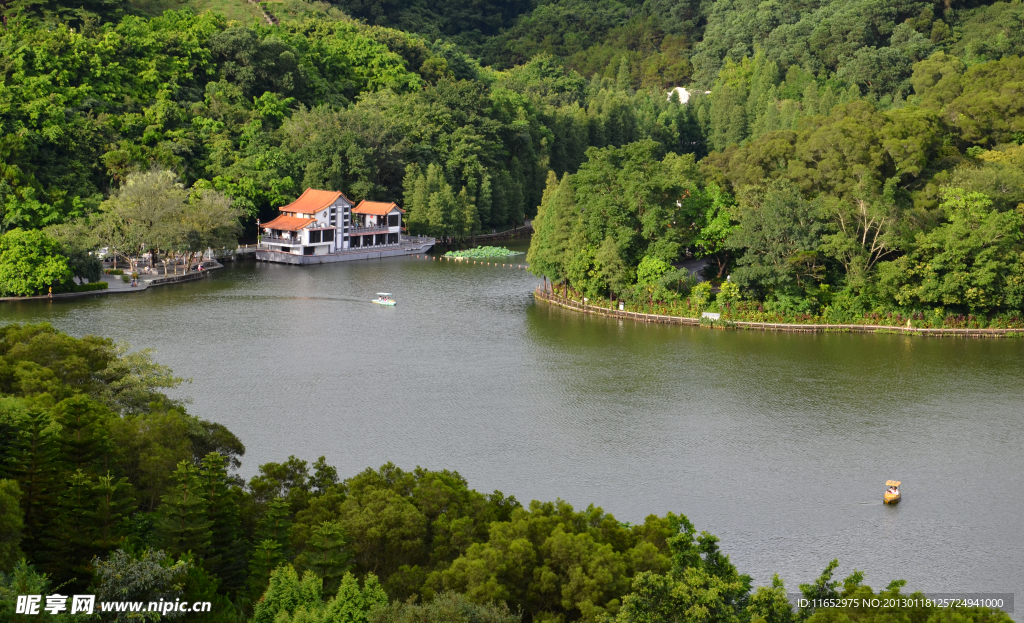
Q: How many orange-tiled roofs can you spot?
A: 3